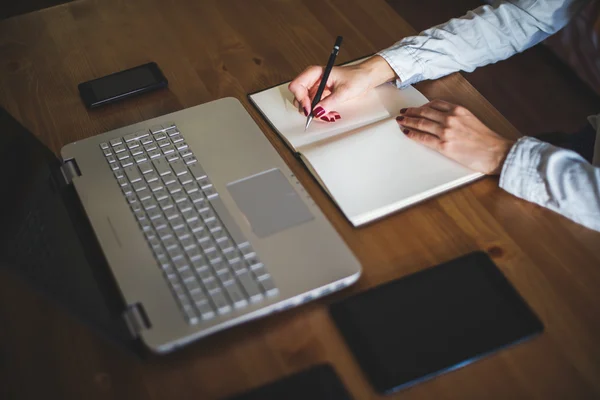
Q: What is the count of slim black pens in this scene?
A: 1